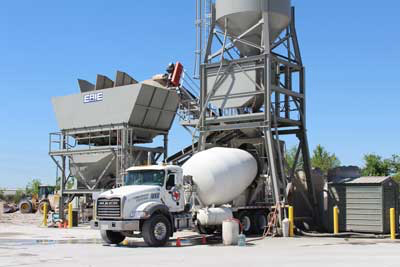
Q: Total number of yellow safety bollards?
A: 5